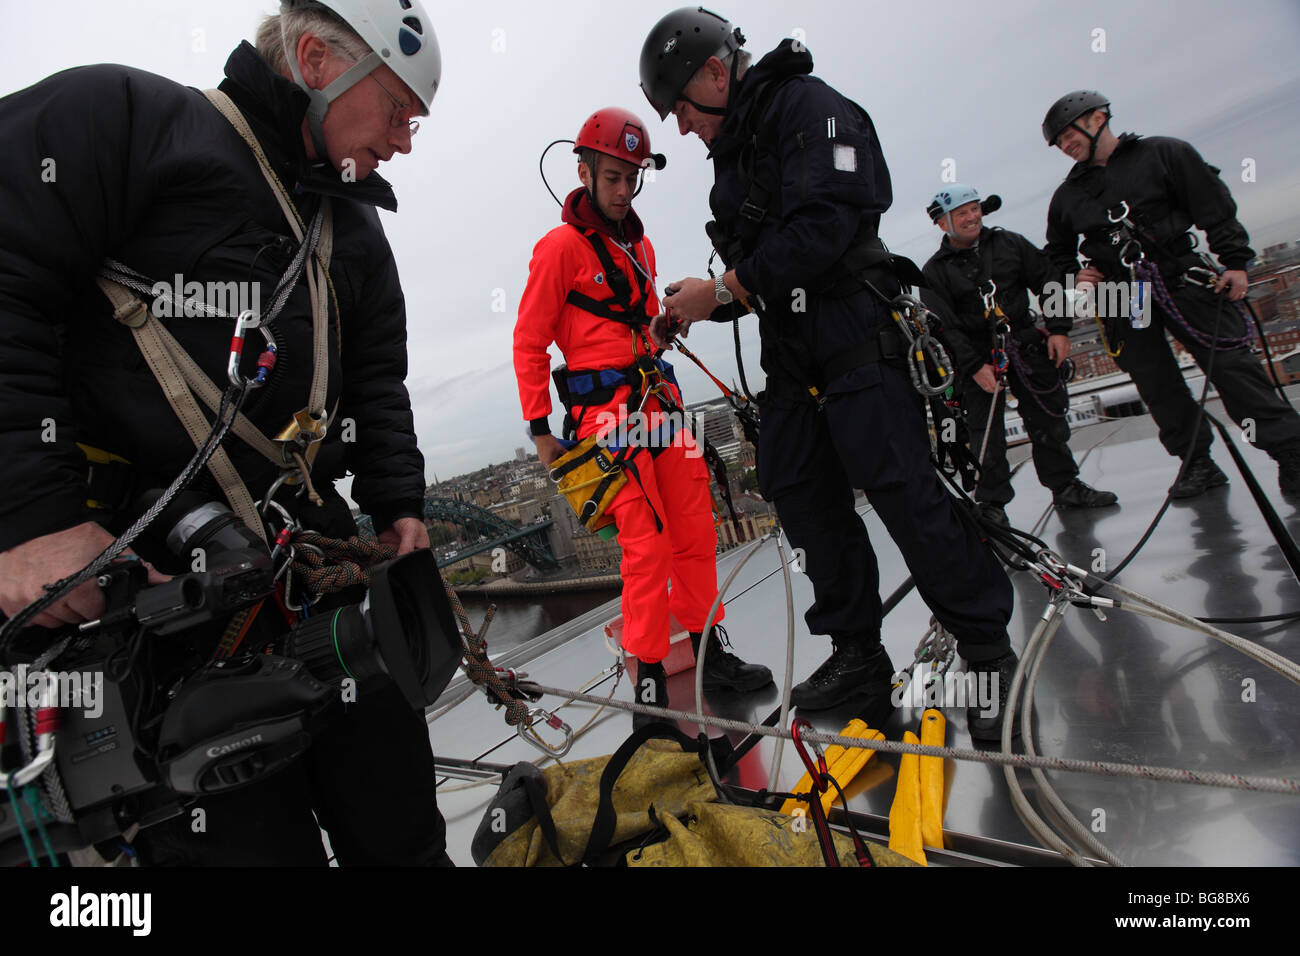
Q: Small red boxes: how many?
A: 1